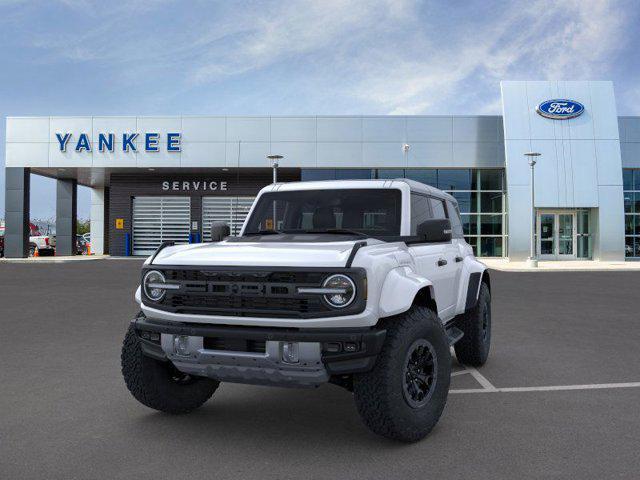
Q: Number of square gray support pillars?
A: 2